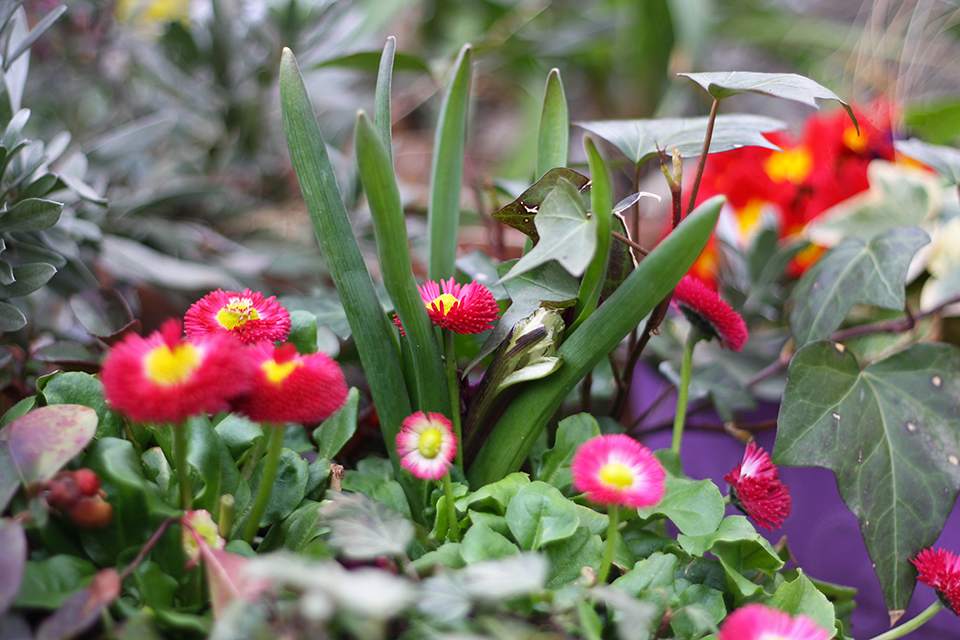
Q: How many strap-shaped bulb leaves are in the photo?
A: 7